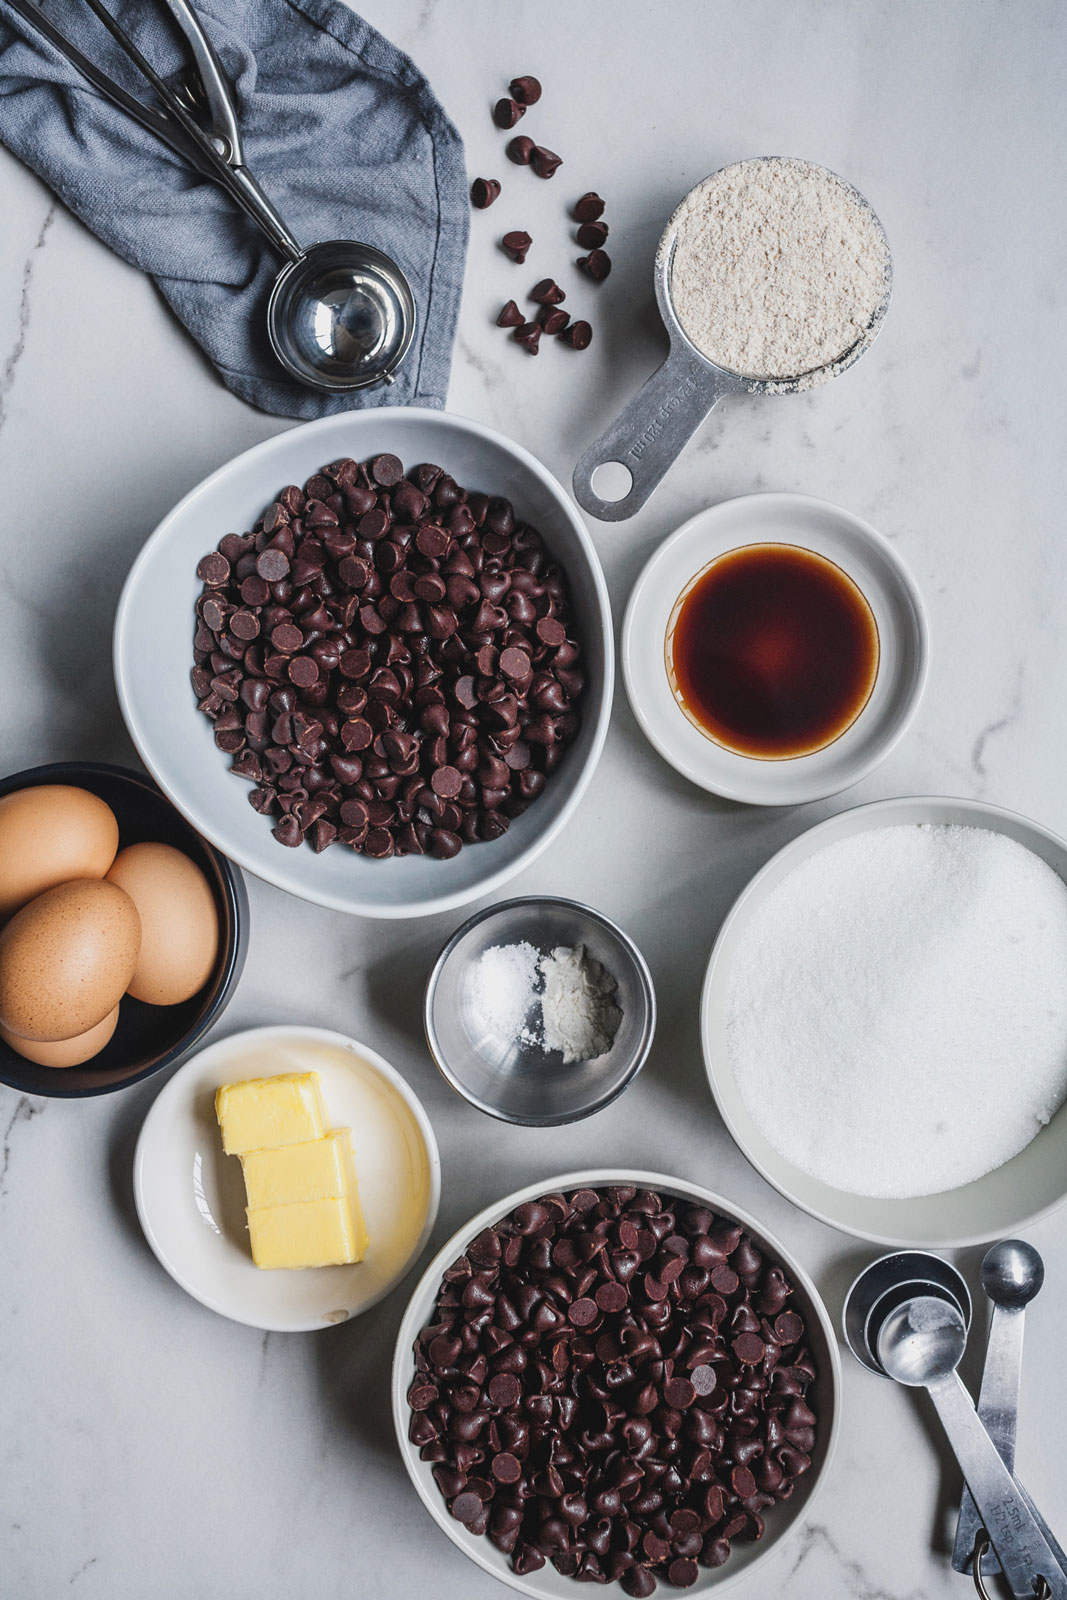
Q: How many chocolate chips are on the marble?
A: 14